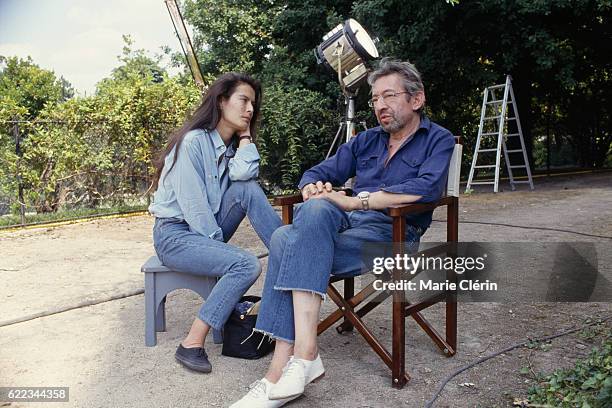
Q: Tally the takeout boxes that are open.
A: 0